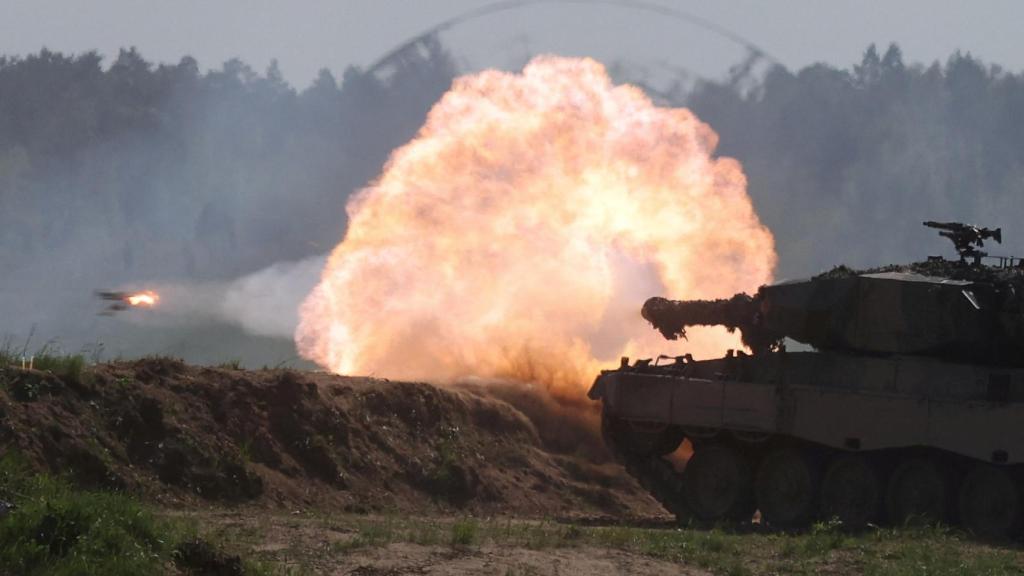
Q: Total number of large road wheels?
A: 5